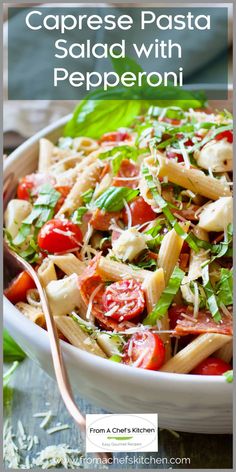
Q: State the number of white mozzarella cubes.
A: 5